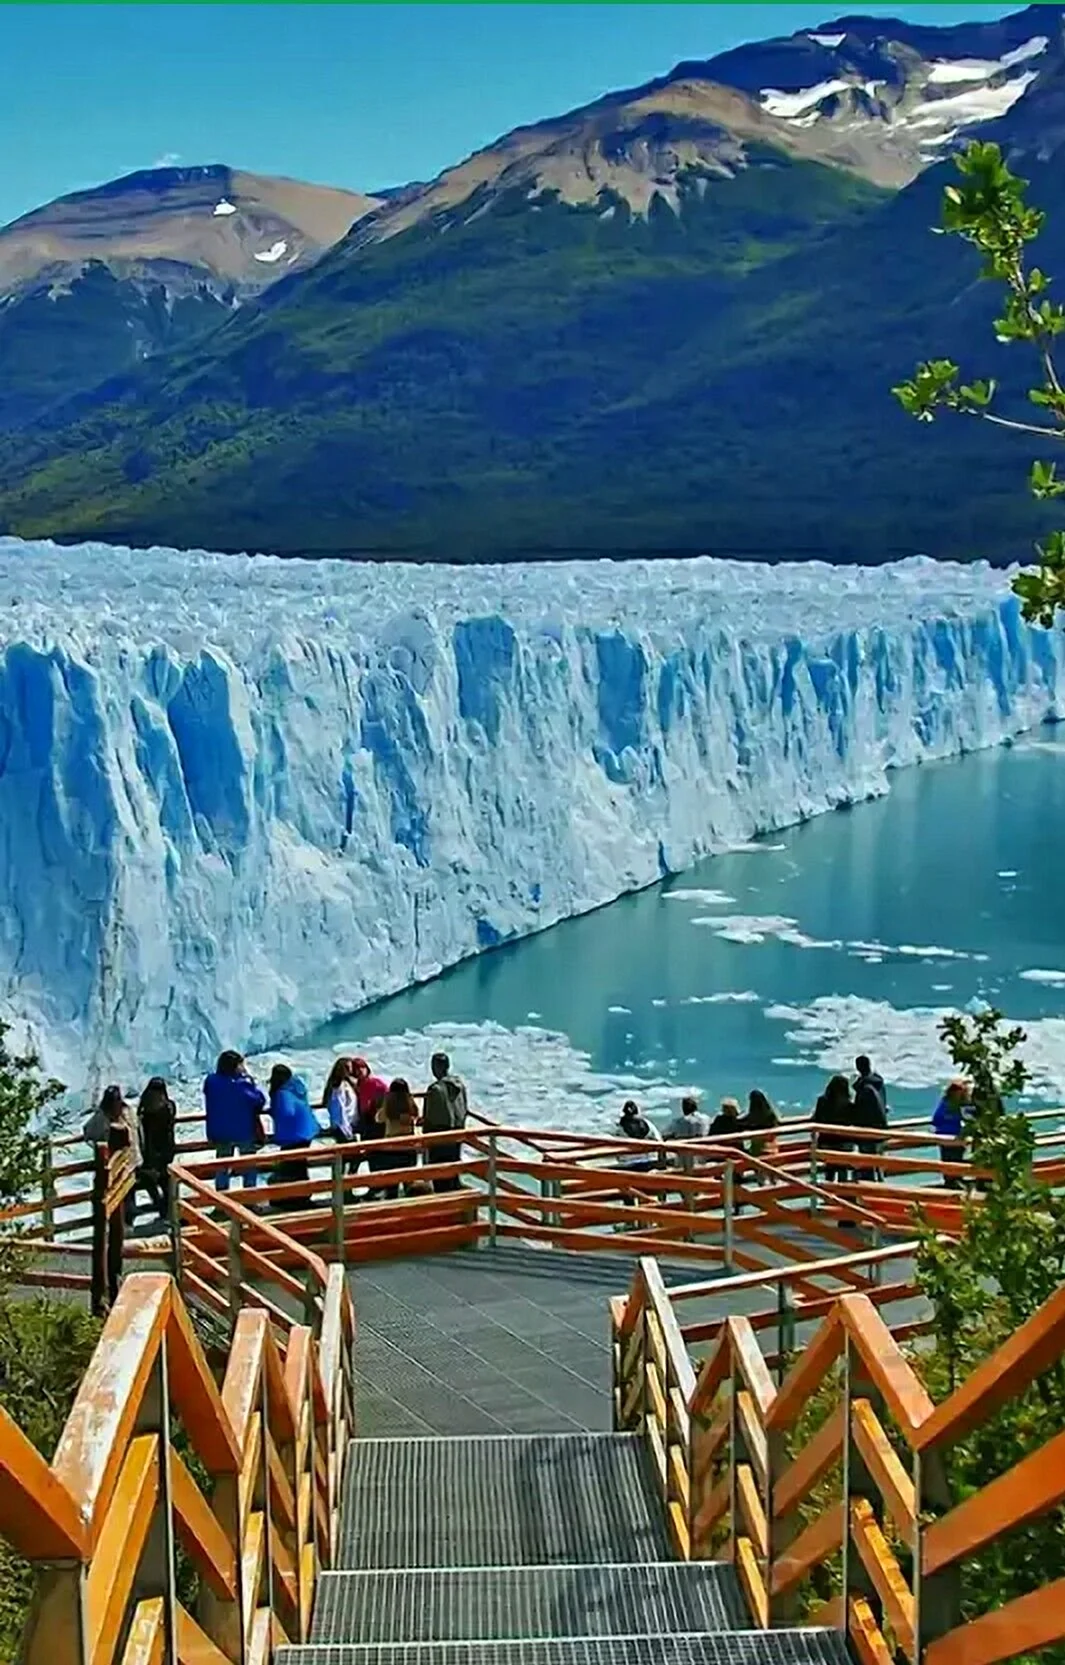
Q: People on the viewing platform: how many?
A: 15